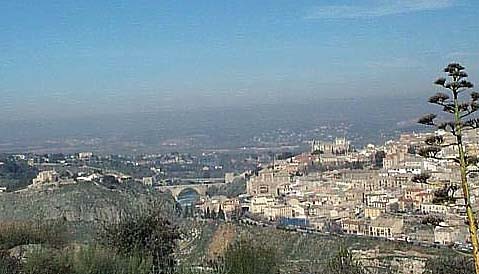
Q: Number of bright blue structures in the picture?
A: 1